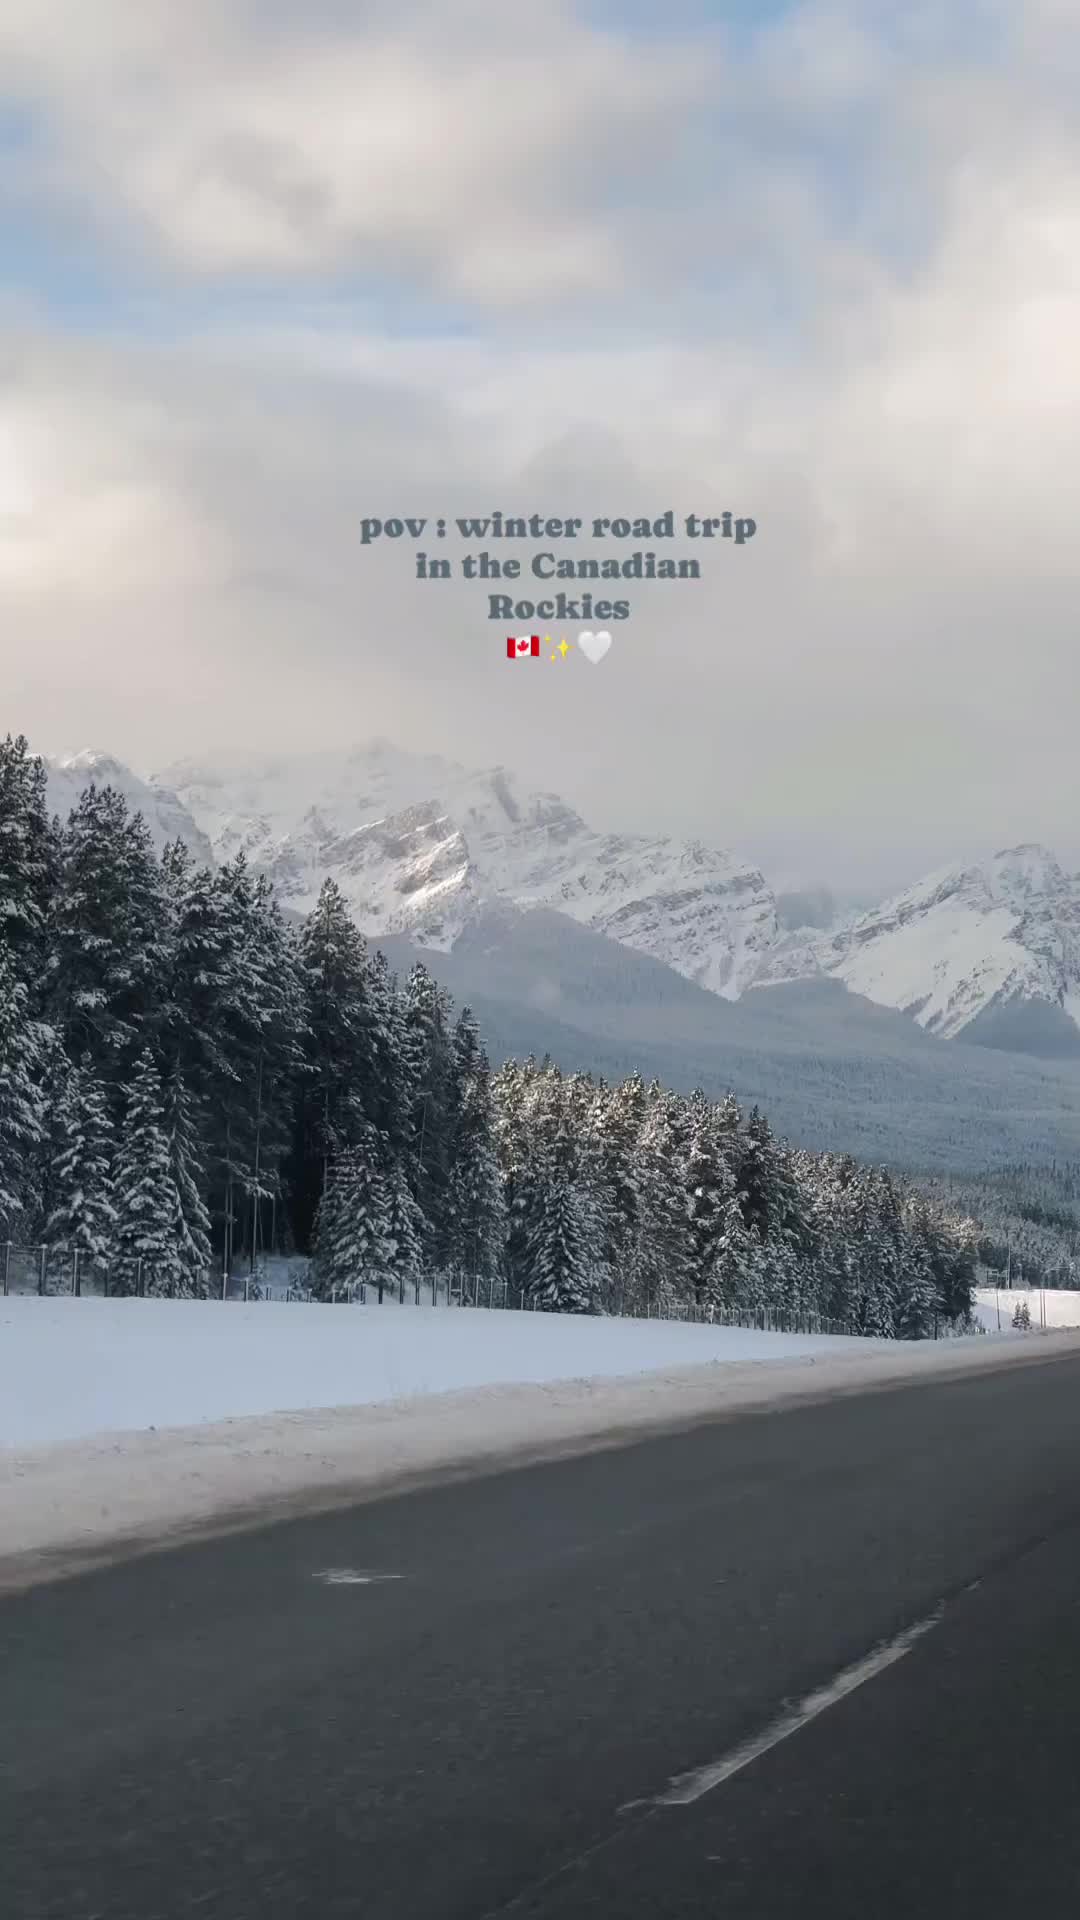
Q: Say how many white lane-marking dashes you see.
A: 1